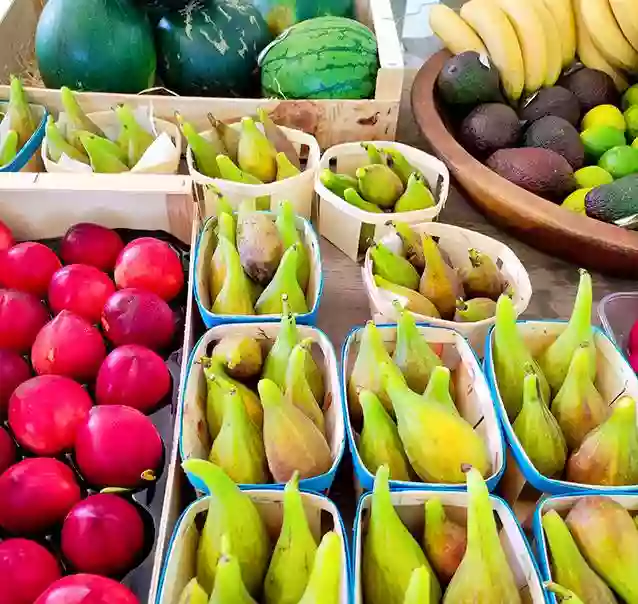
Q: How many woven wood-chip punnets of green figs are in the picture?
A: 12